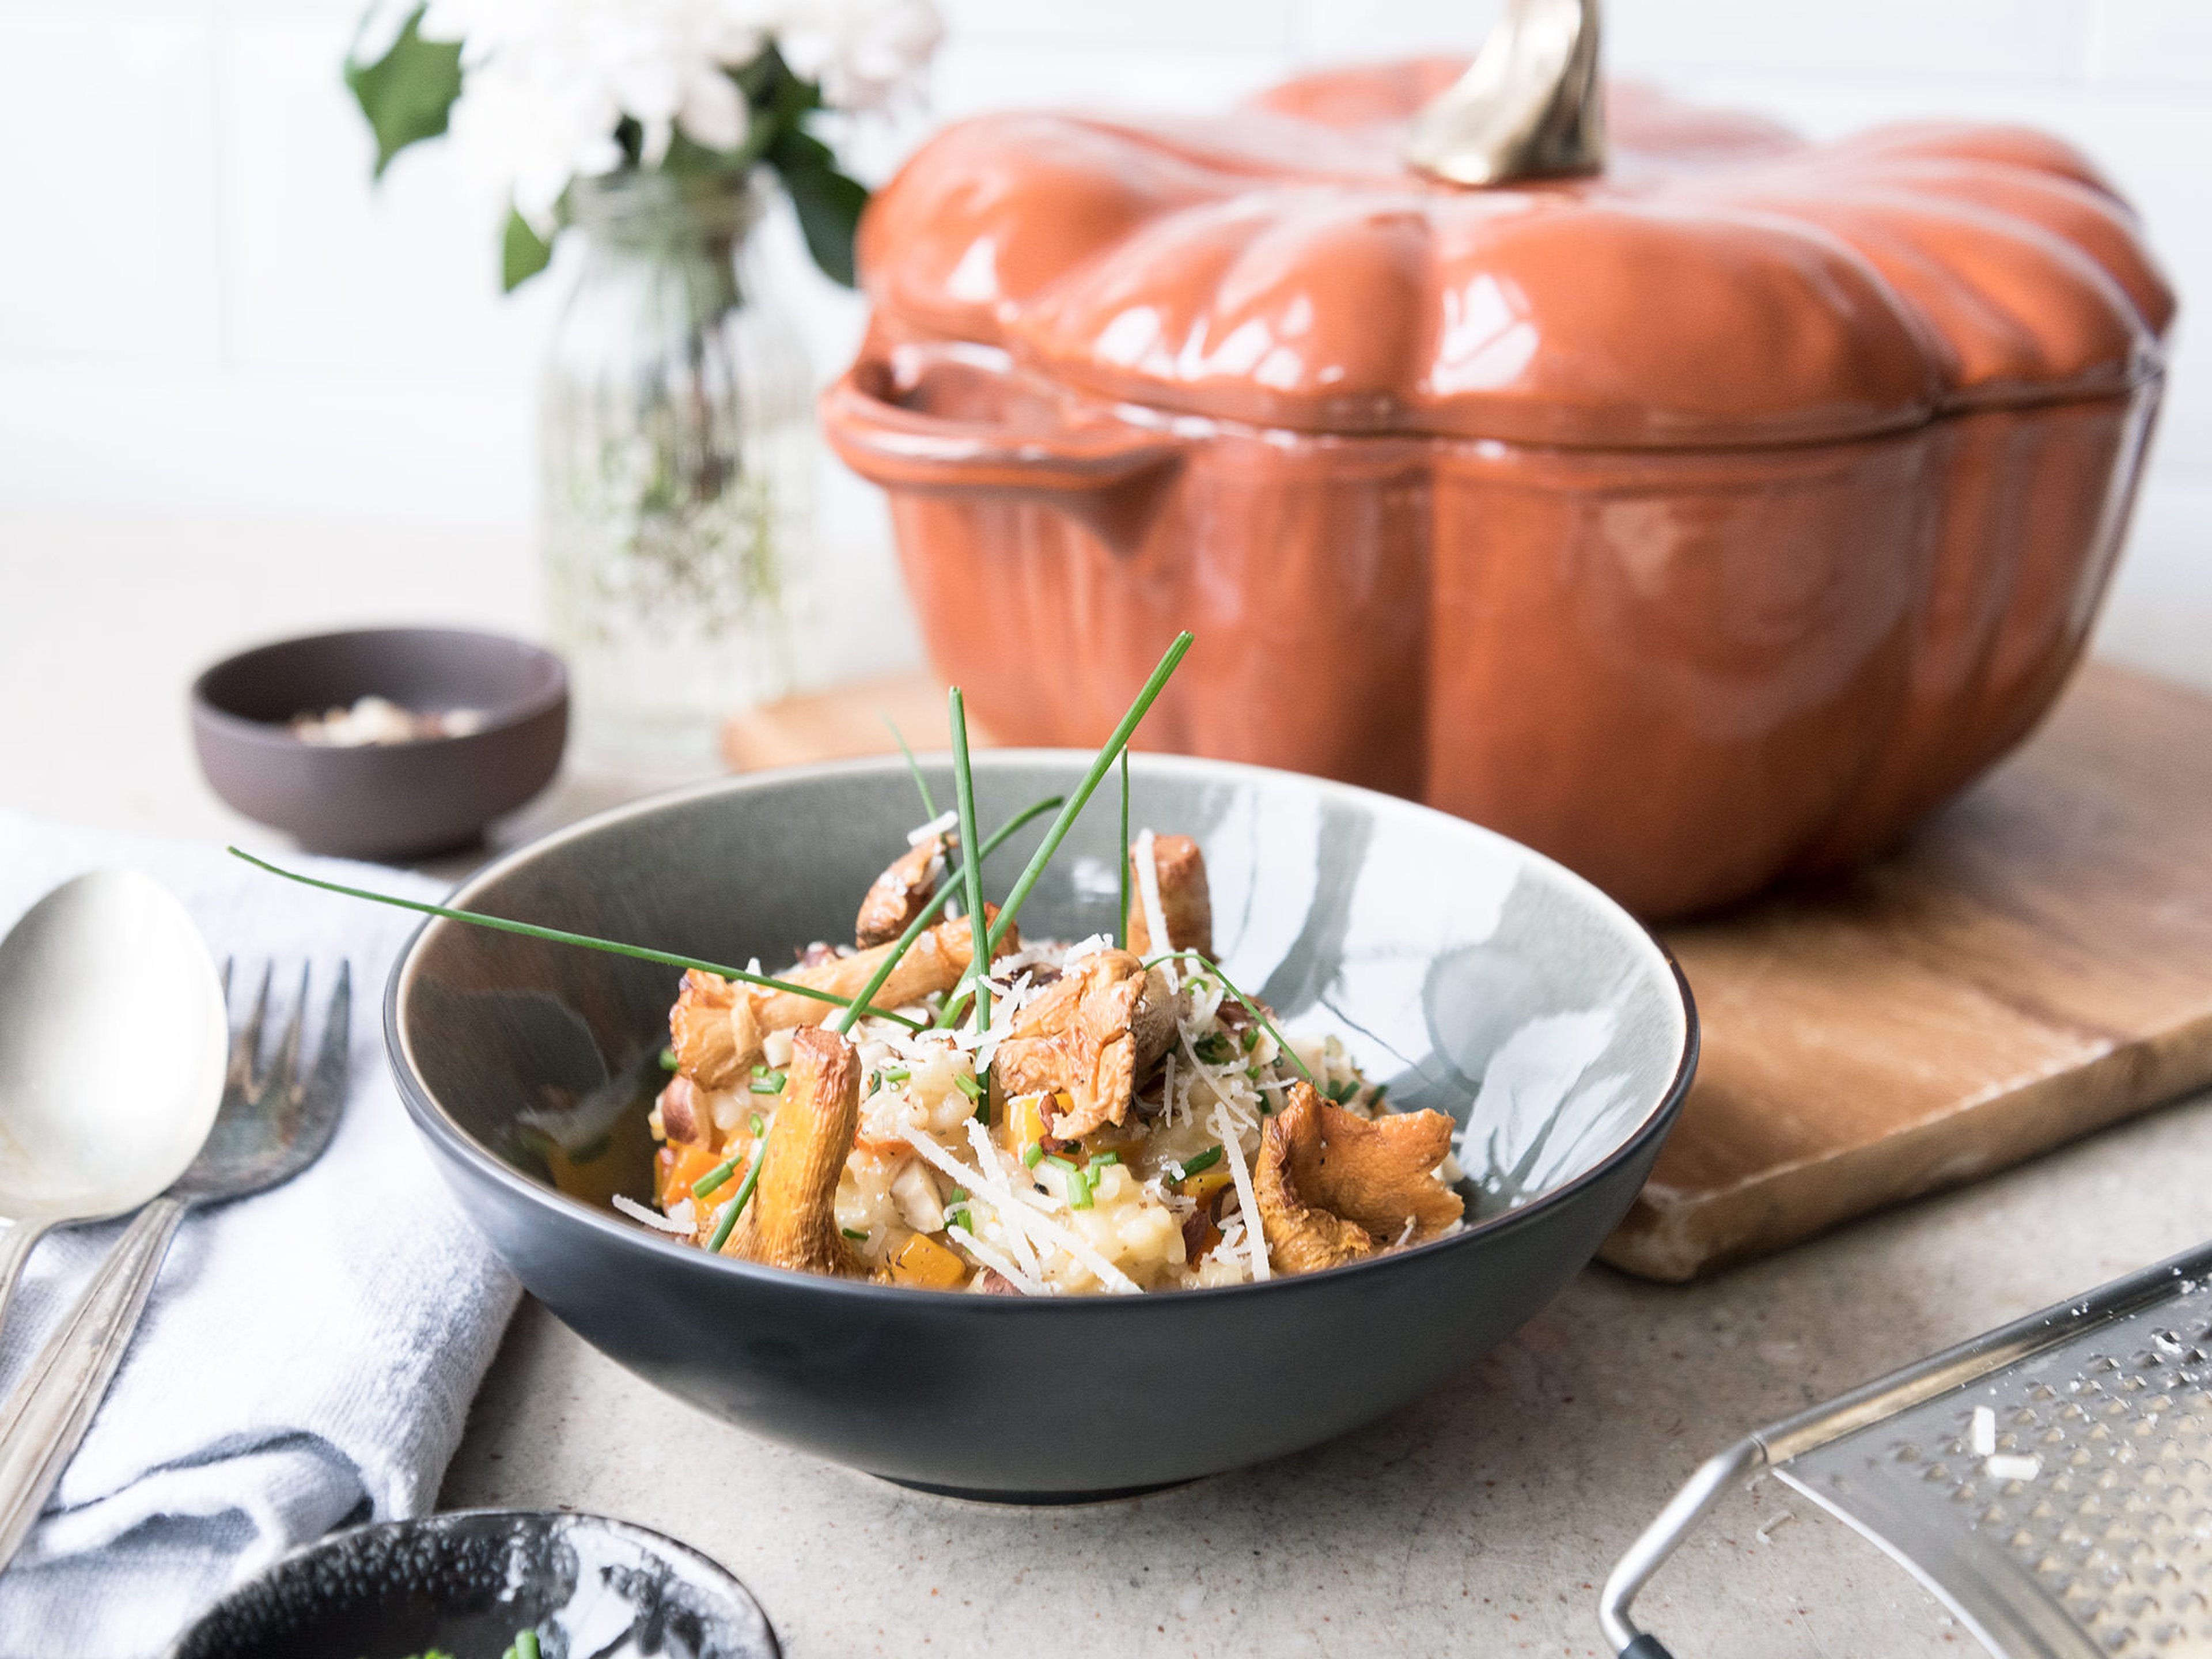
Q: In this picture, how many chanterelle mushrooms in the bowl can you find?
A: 6